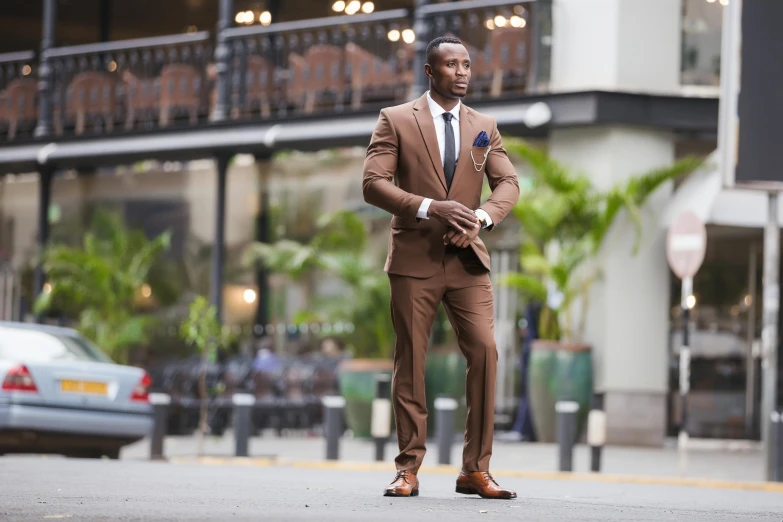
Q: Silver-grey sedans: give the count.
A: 1